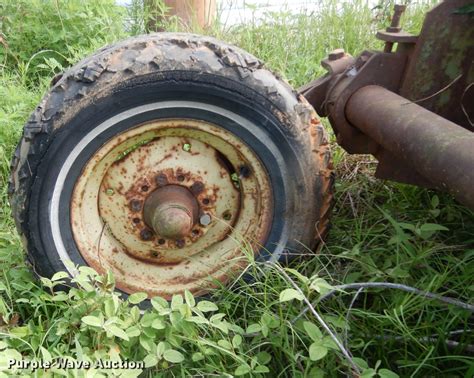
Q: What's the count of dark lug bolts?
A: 5